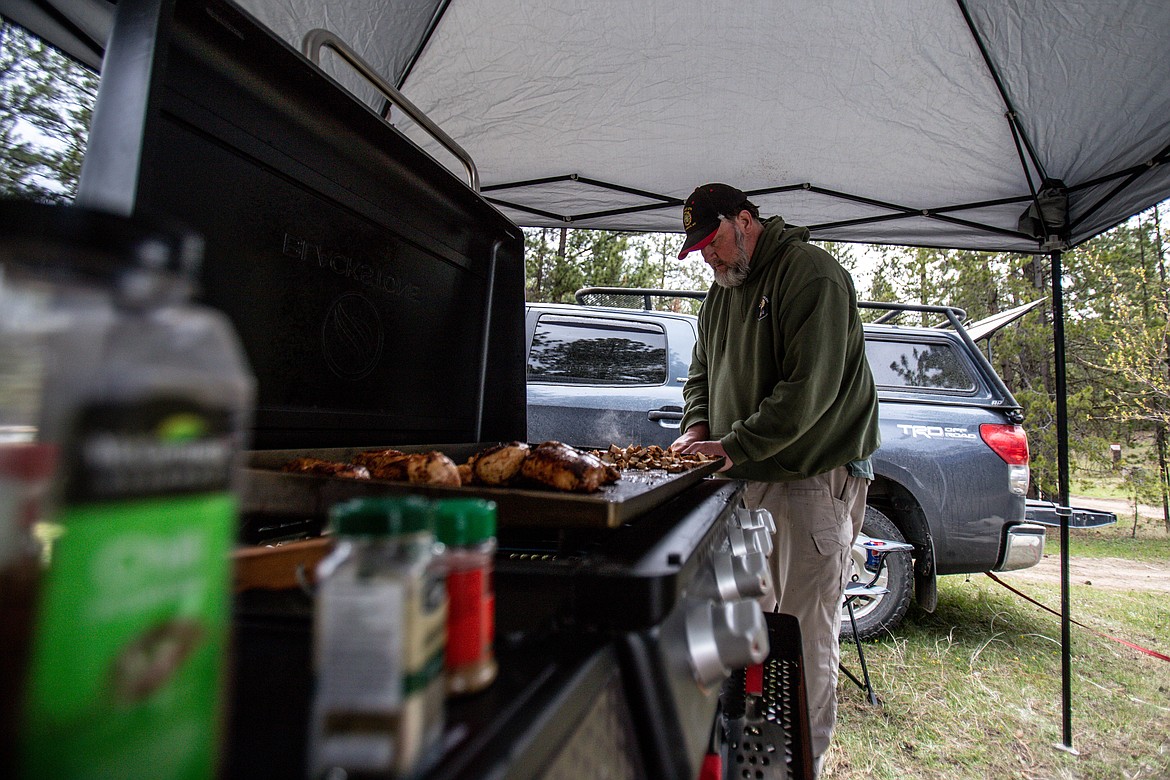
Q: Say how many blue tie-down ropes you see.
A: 0